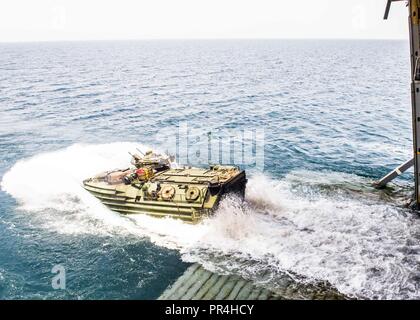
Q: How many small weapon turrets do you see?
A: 1